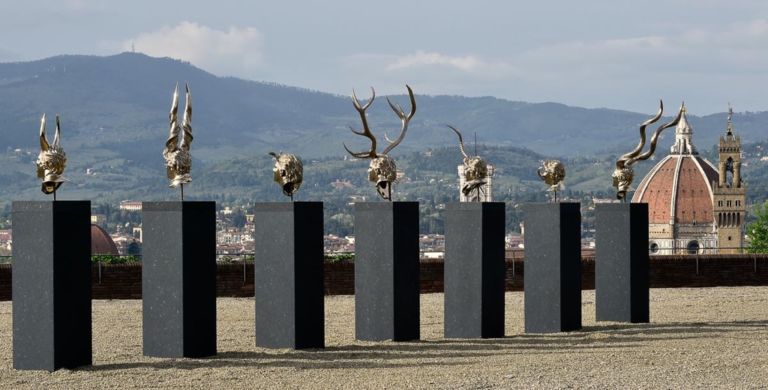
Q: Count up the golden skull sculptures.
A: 7